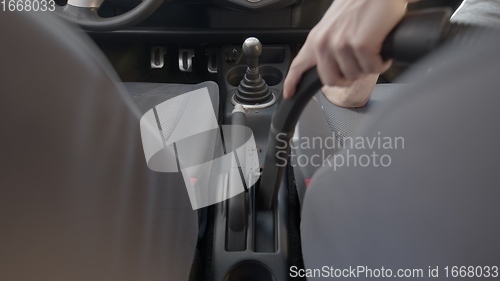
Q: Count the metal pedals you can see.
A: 3